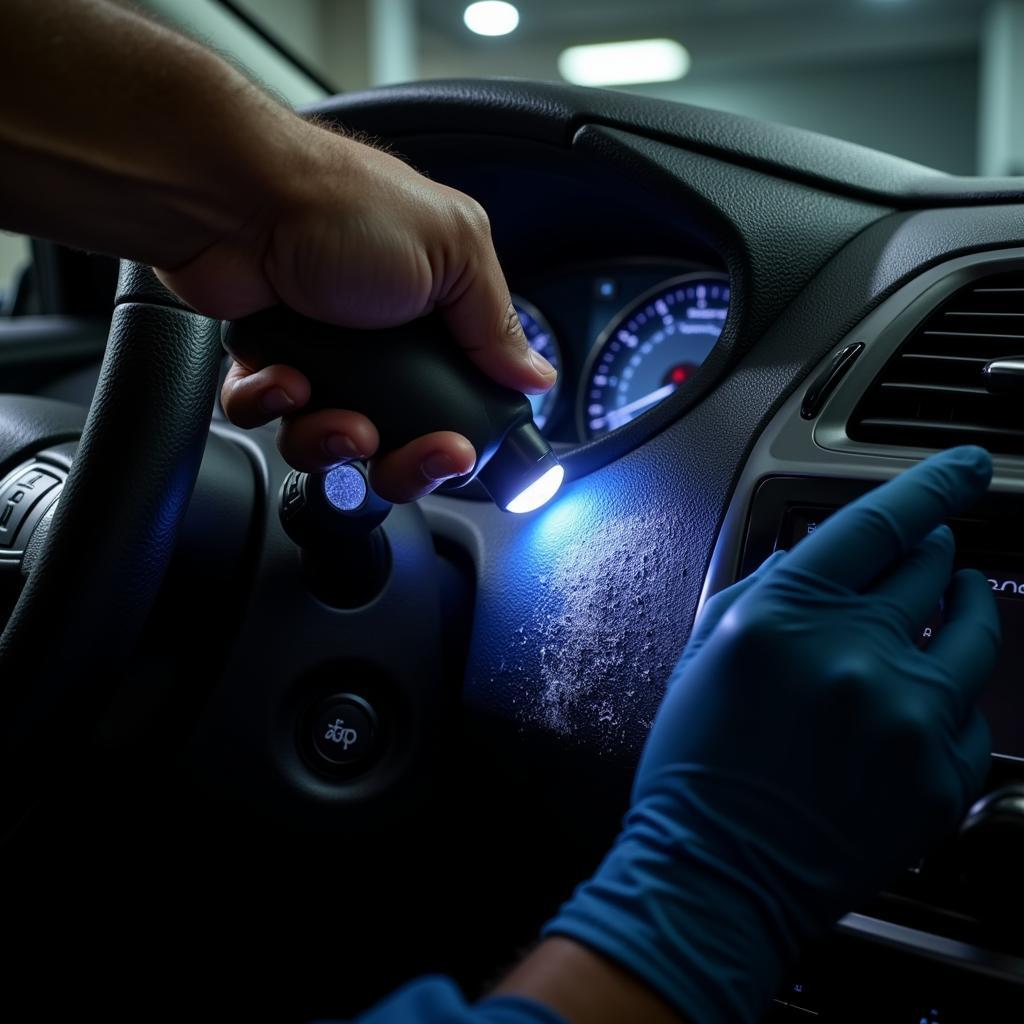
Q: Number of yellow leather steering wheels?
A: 0